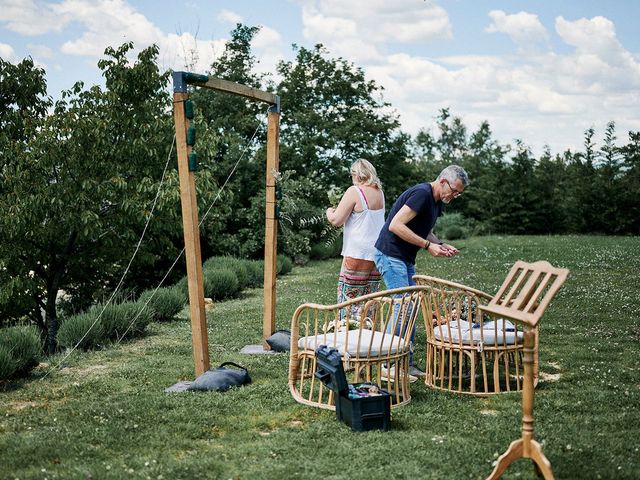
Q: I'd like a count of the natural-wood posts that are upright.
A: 2